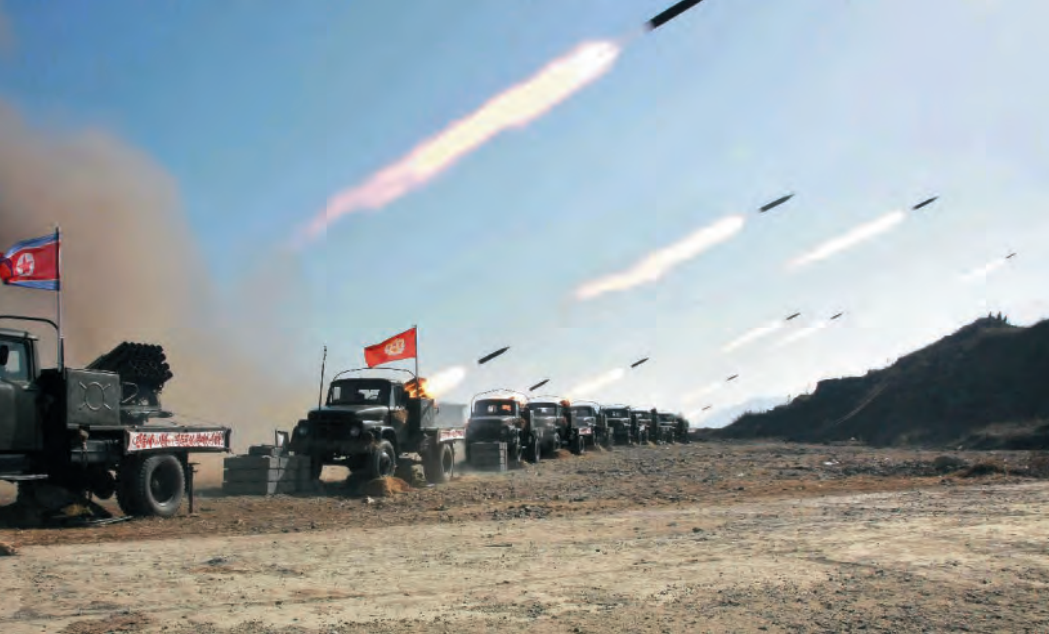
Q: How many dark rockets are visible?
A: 11